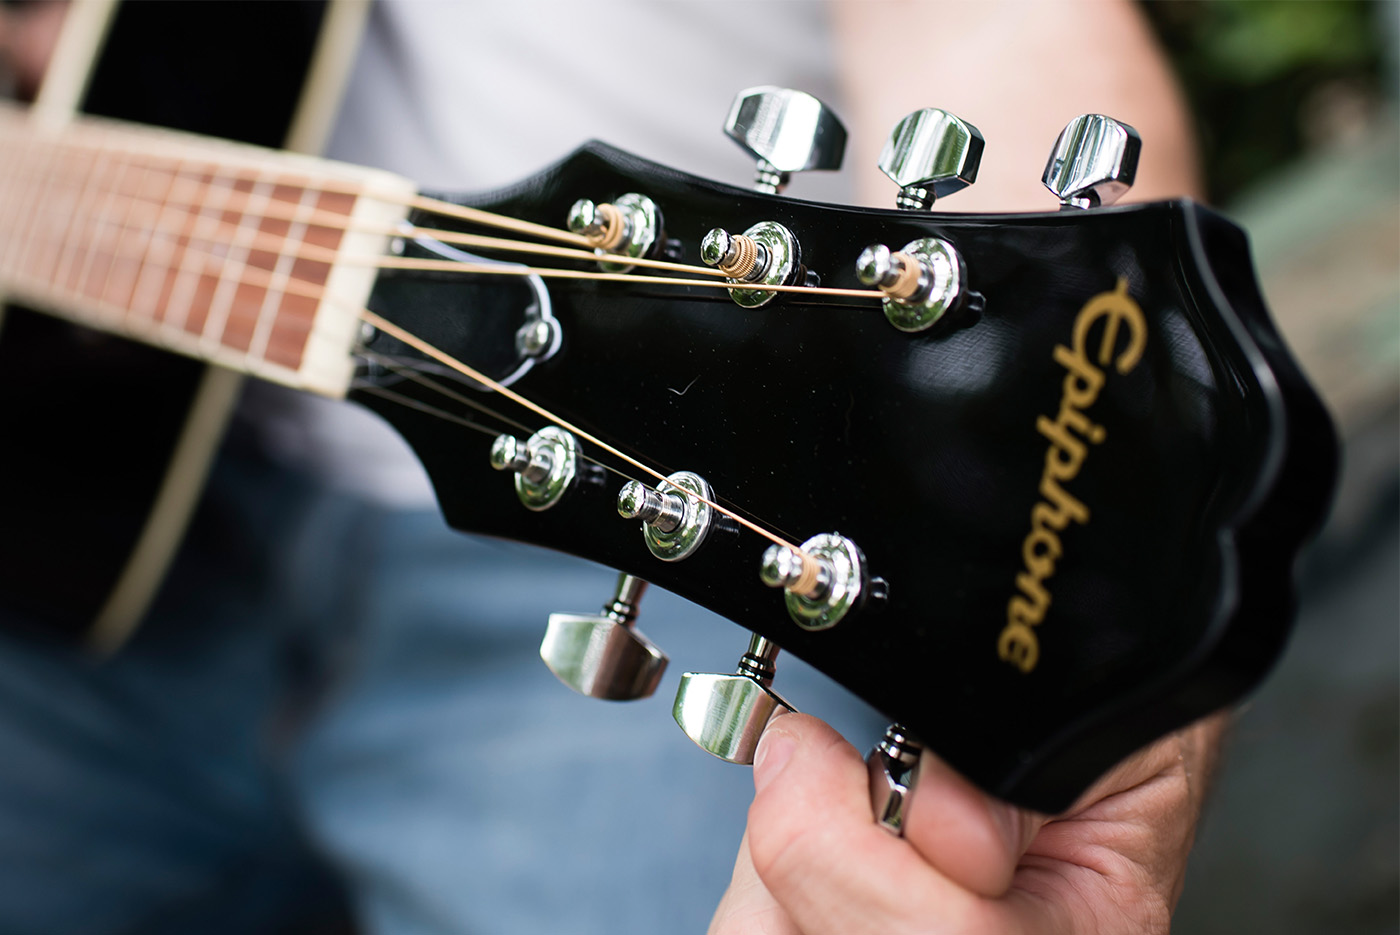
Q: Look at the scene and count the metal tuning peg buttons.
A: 6